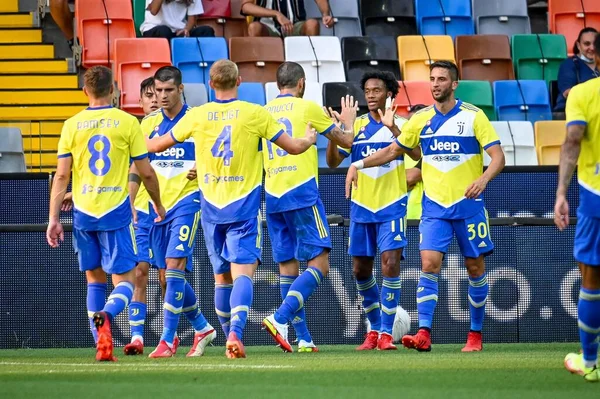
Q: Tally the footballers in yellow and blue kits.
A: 8